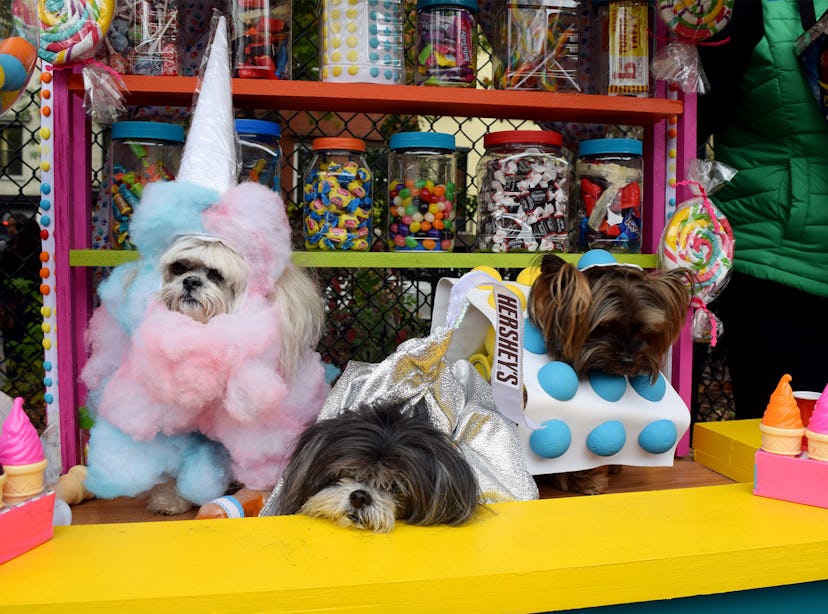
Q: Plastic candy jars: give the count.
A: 12